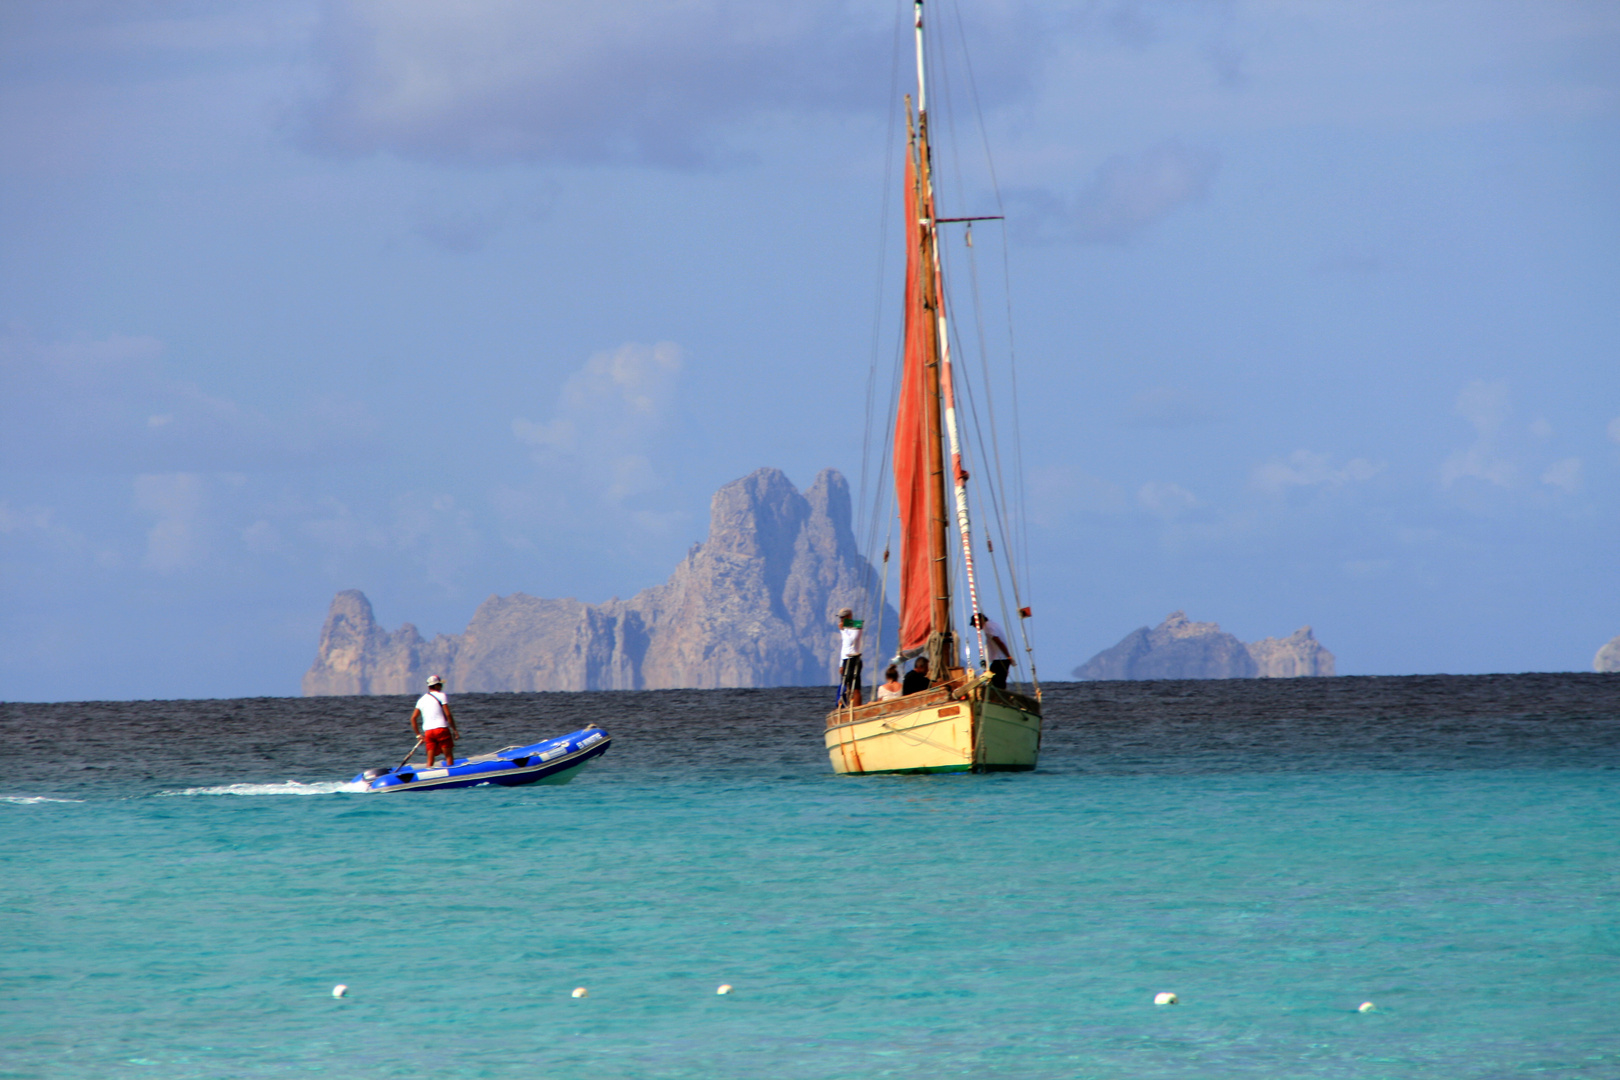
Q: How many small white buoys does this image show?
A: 5